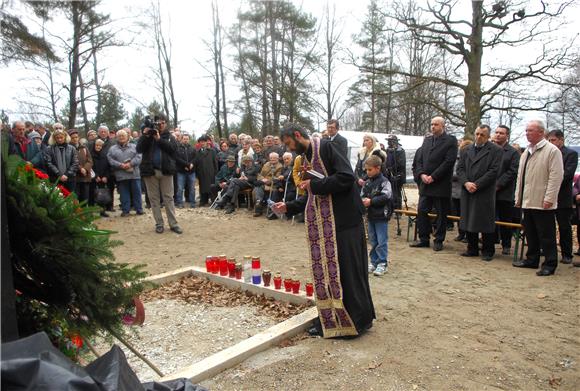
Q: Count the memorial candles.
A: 12